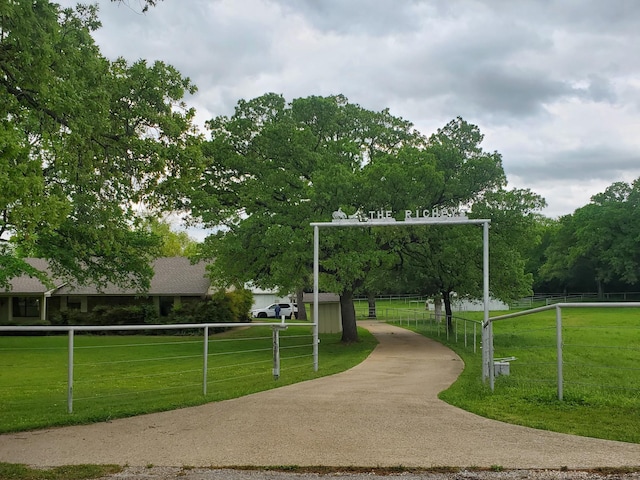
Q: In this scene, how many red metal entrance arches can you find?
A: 0